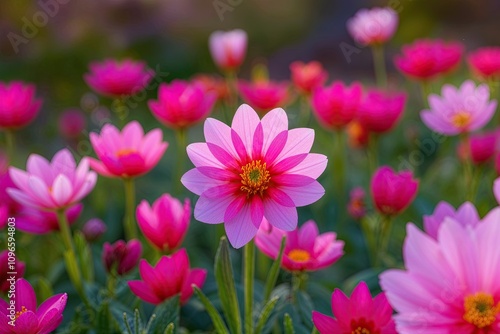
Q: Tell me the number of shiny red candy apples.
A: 0